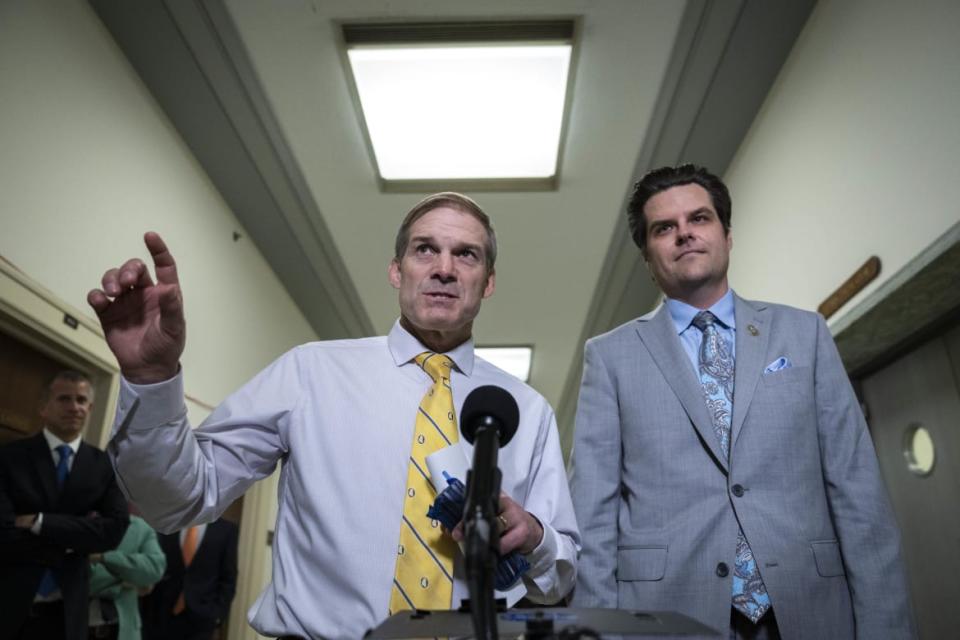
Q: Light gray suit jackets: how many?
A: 1